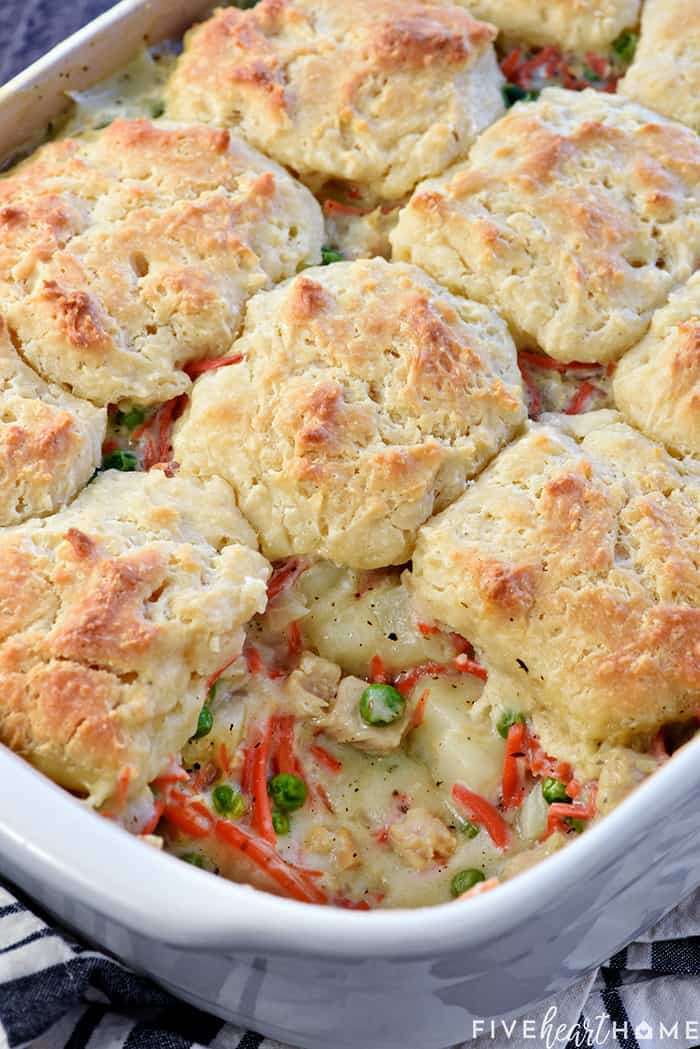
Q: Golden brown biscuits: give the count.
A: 10